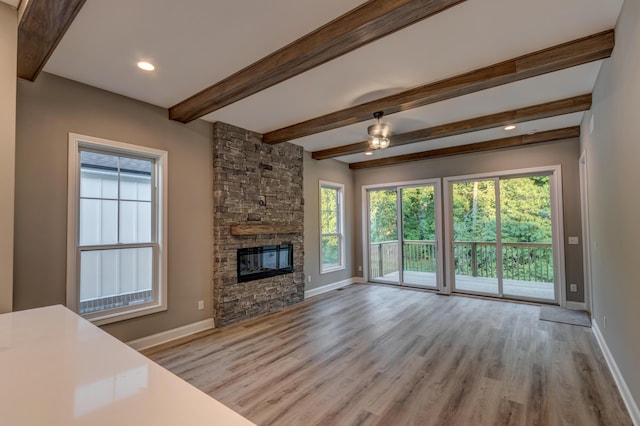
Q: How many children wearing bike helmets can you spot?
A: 0